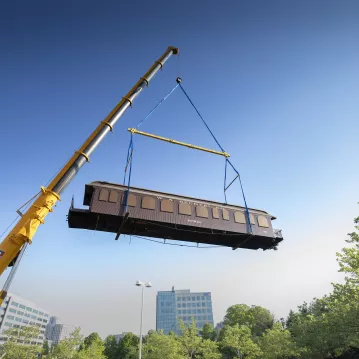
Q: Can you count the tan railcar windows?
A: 12